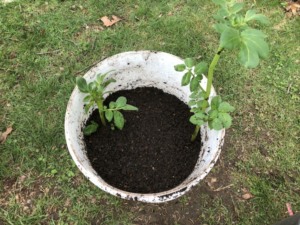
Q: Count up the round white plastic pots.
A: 1